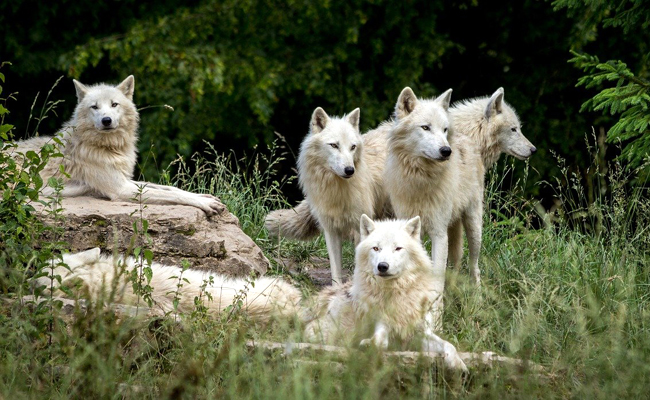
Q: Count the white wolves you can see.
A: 6